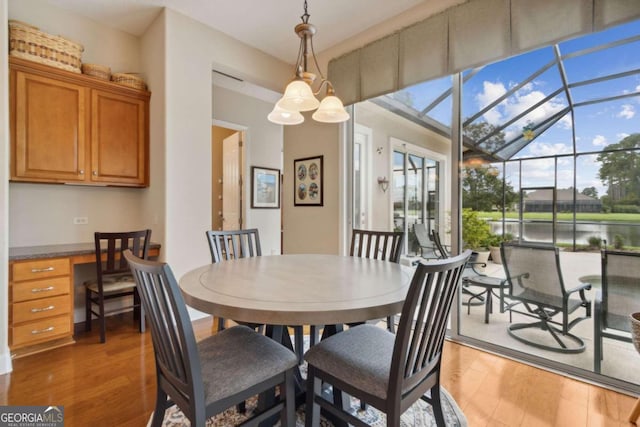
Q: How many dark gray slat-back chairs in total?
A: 4